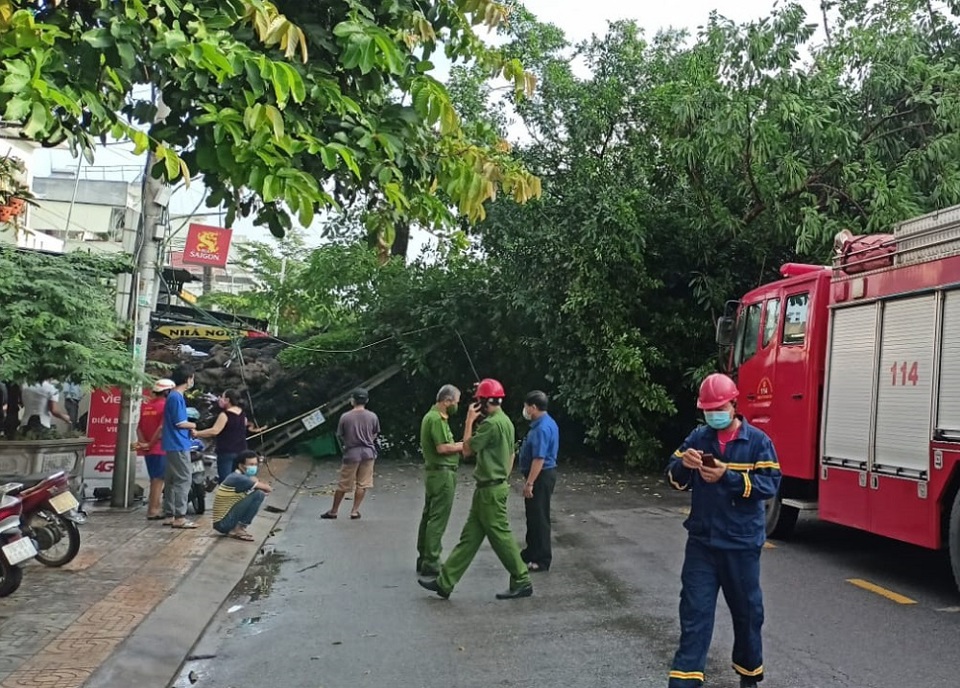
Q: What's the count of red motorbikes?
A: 2